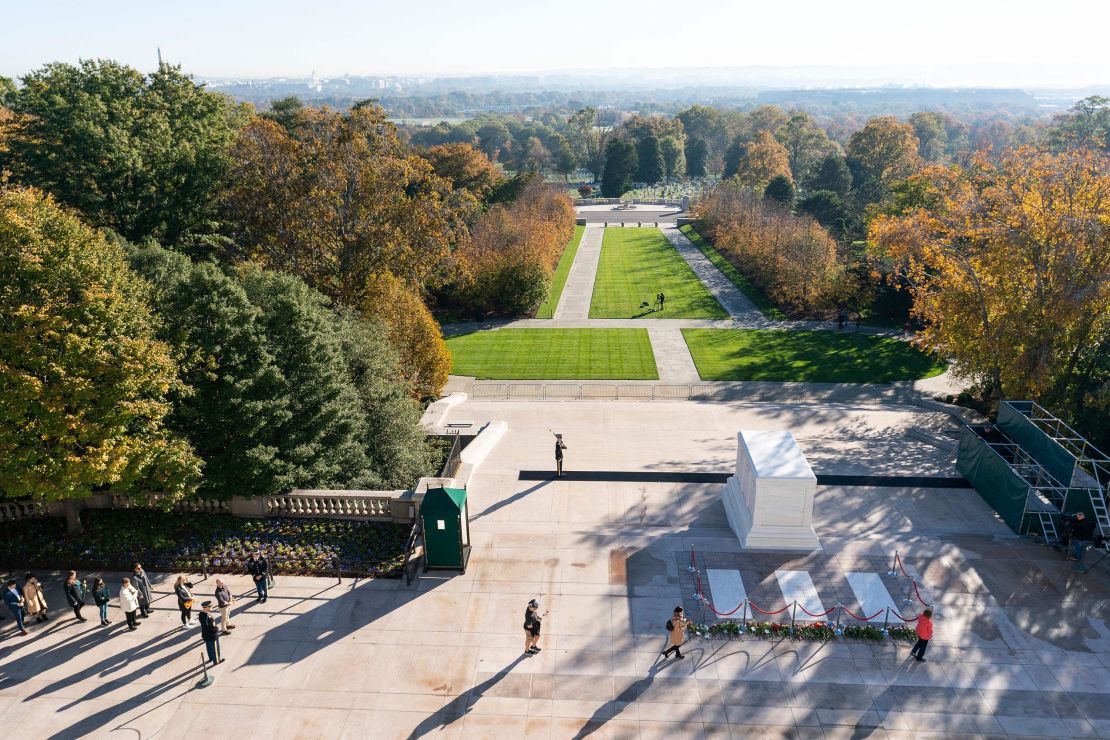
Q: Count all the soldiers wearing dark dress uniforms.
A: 3